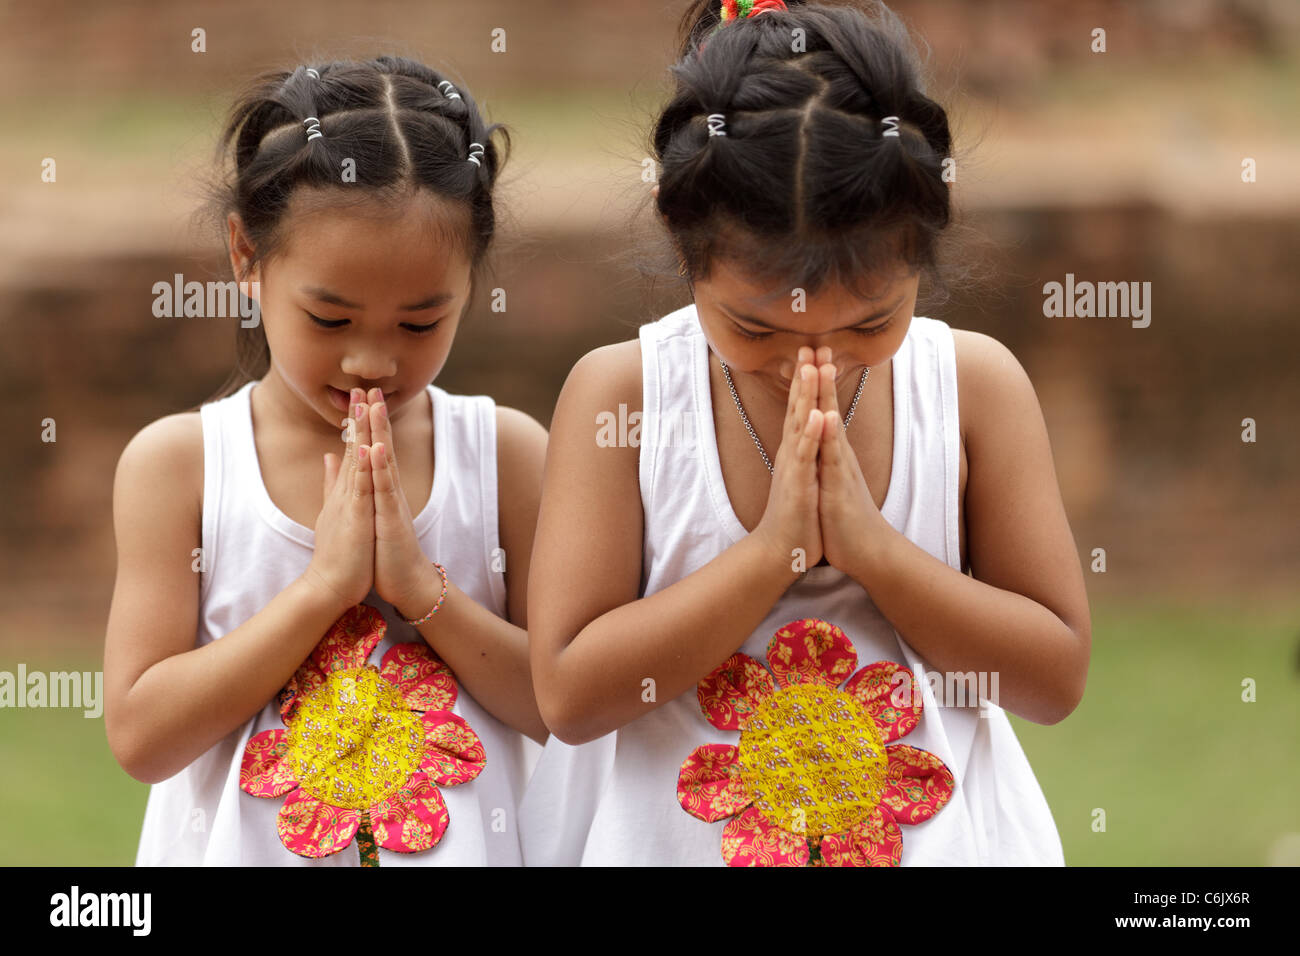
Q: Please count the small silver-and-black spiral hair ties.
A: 6